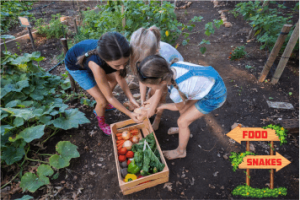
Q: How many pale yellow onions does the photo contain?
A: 3